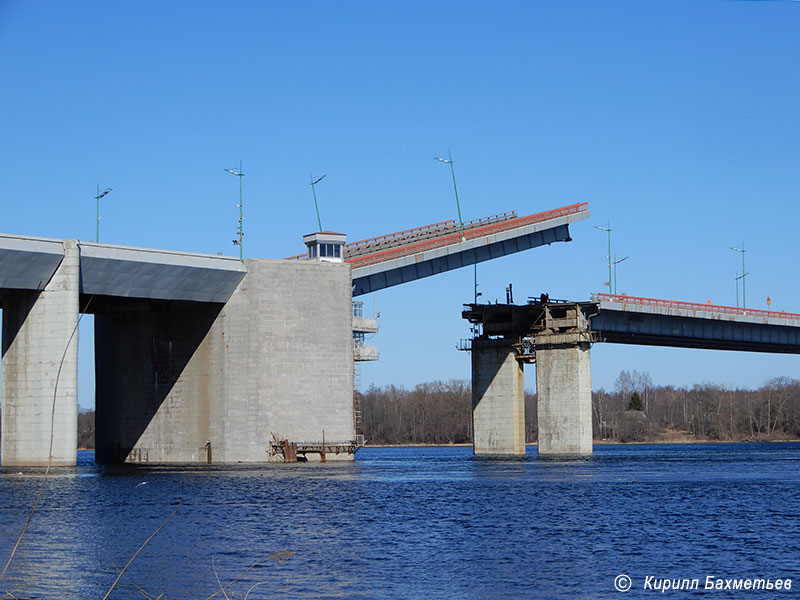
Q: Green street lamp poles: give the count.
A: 8